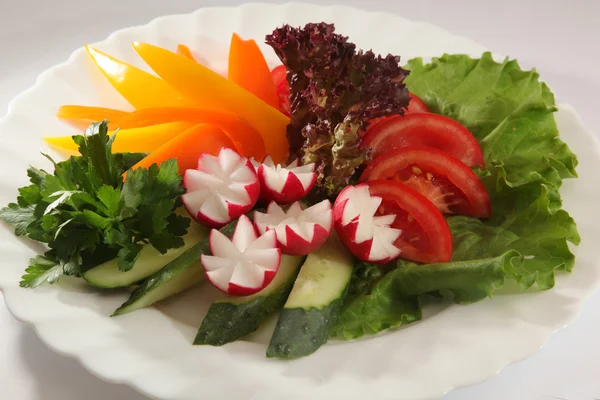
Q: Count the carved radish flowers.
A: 5